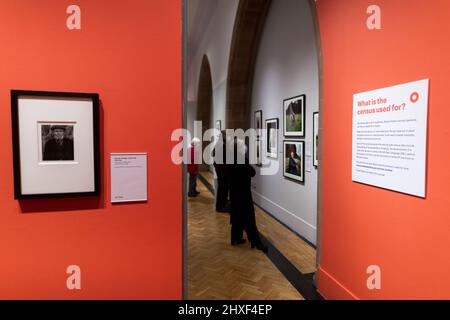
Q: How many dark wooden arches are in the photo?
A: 2